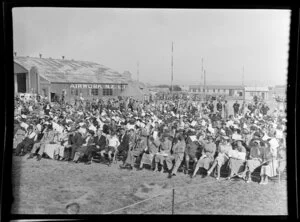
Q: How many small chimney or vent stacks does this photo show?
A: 3